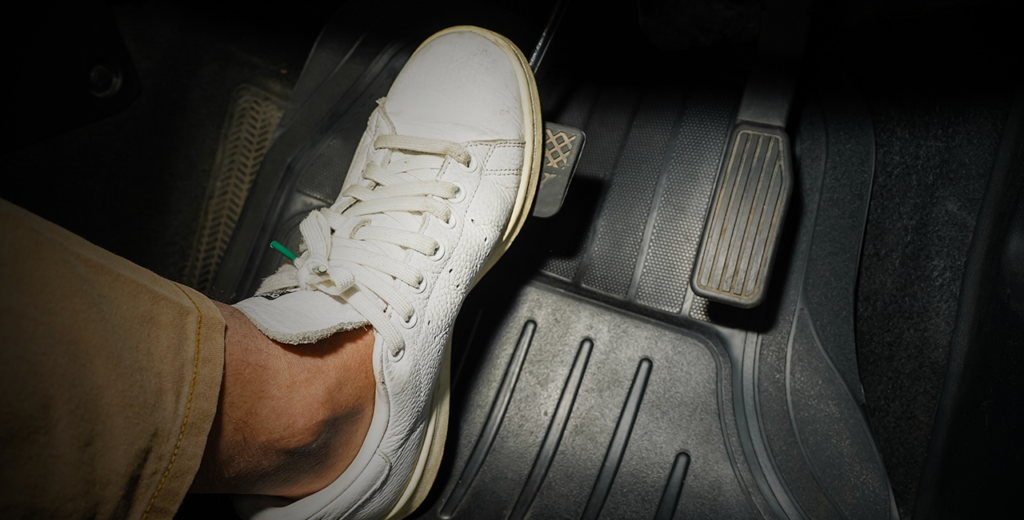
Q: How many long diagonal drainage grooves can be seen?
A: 4